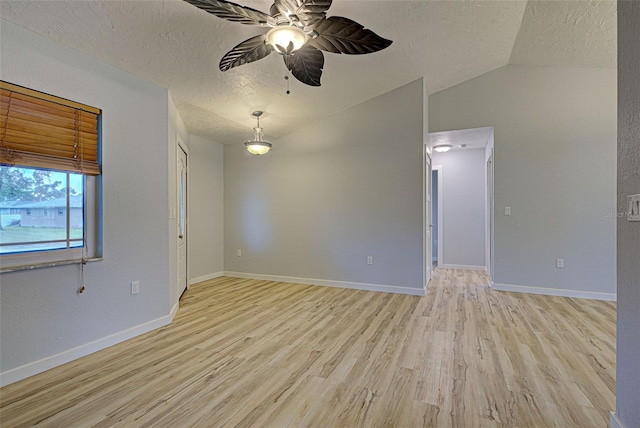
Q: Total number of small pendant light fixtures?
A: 1